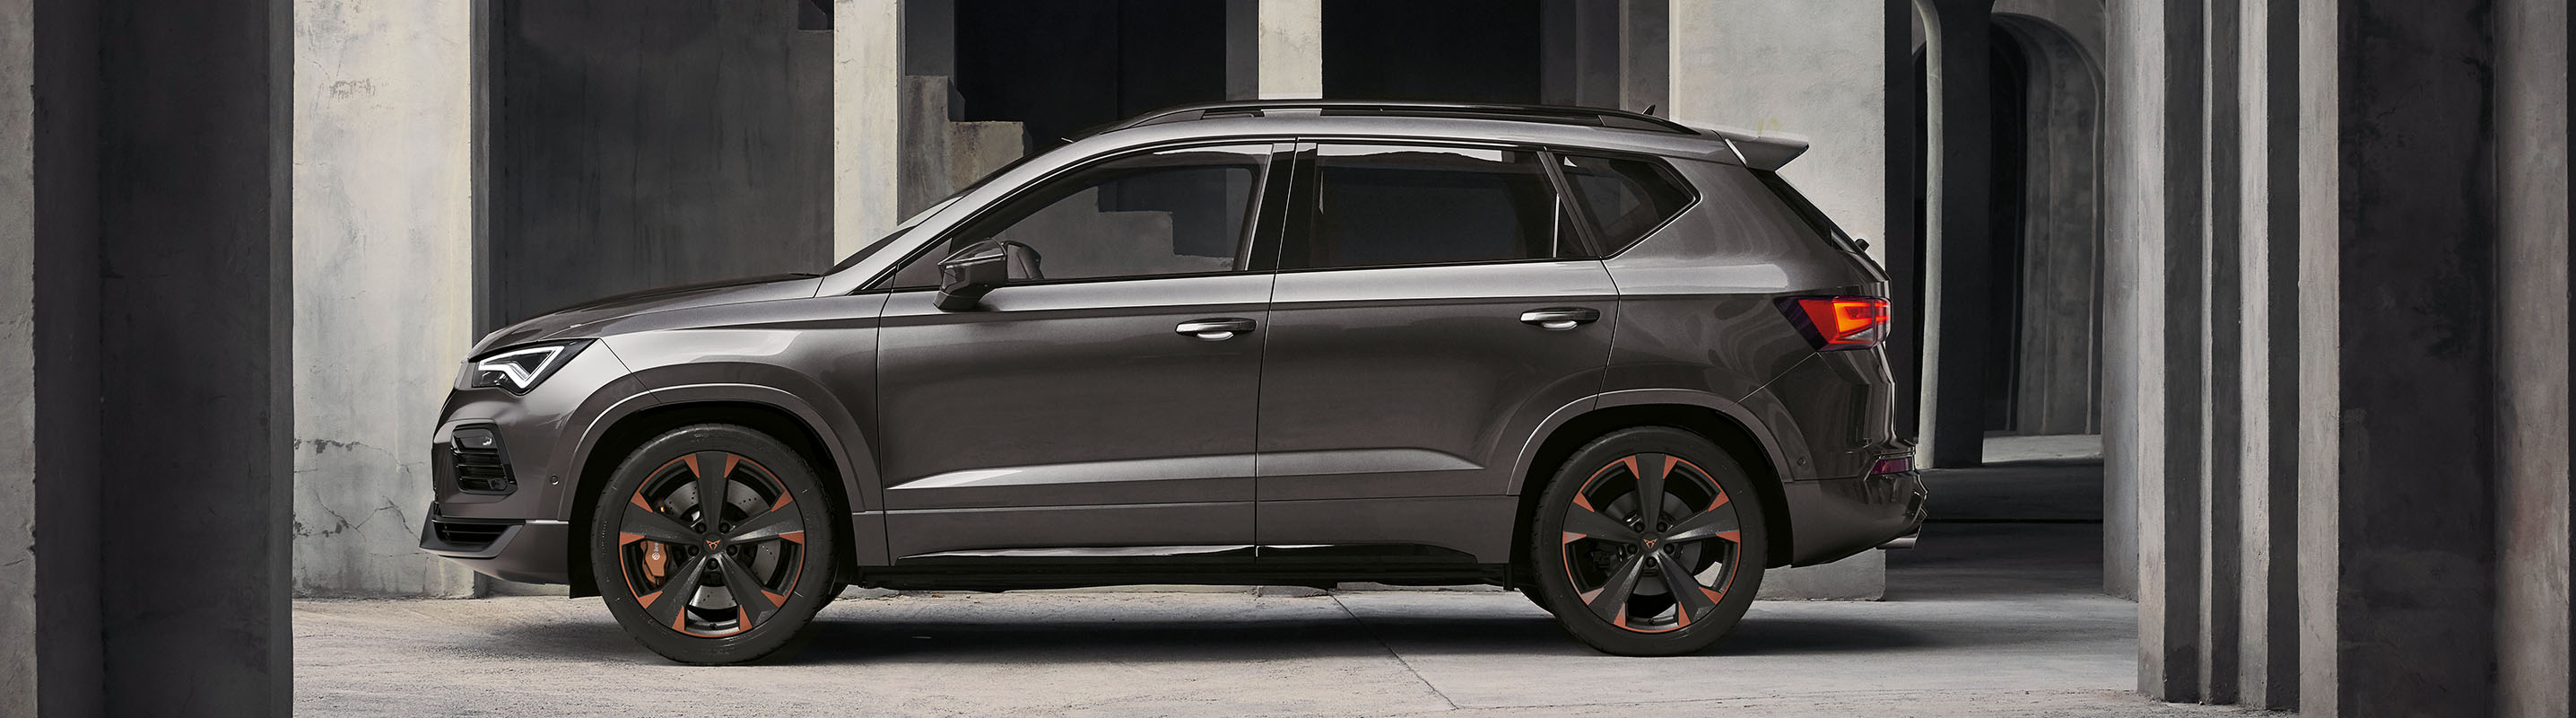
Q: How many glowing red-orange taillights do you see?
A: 1